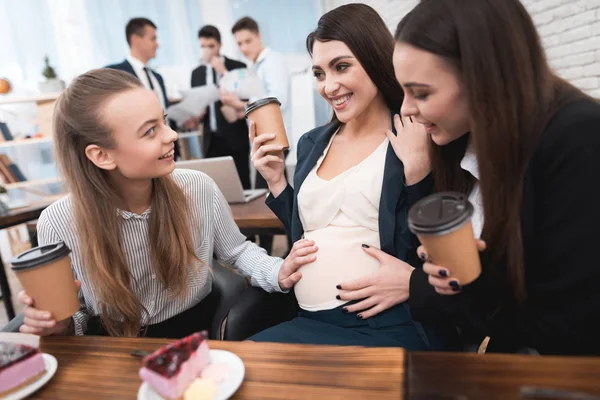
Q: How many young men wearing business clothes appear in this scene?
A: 3